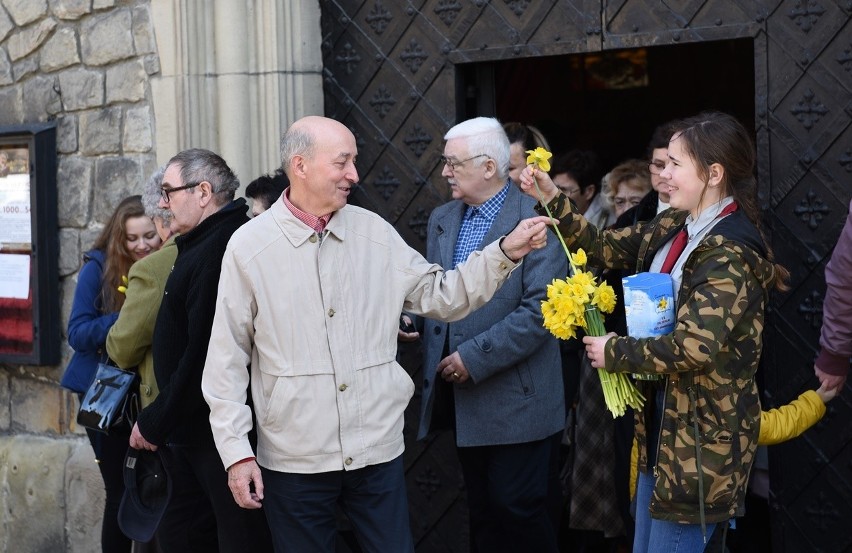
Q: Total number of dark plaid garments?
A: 1